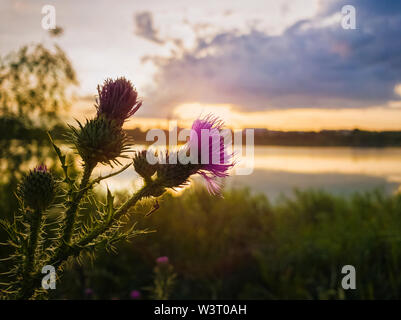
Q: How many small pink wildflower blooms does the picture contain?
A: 3